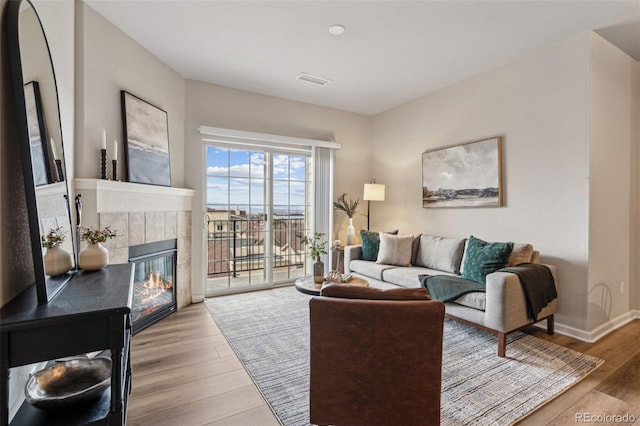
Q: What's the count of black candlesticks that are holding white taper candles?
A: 2